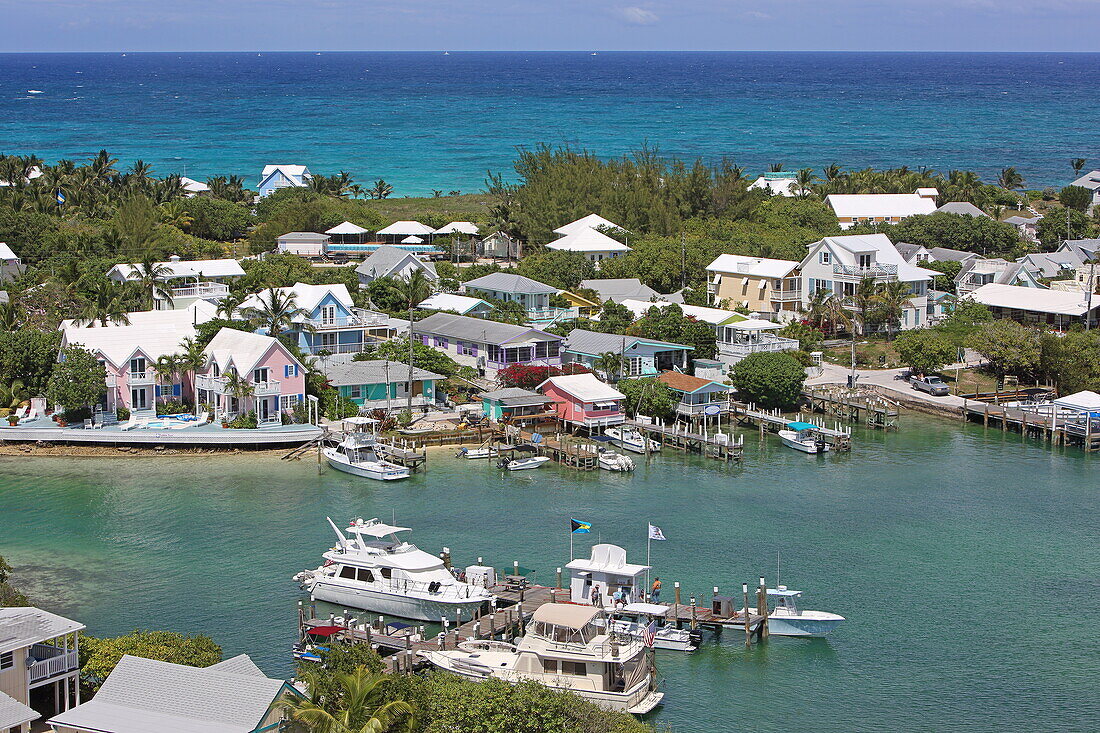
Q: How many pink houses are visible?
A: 3